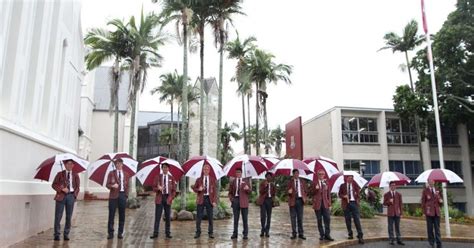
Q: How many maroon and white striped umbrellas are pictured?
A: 11